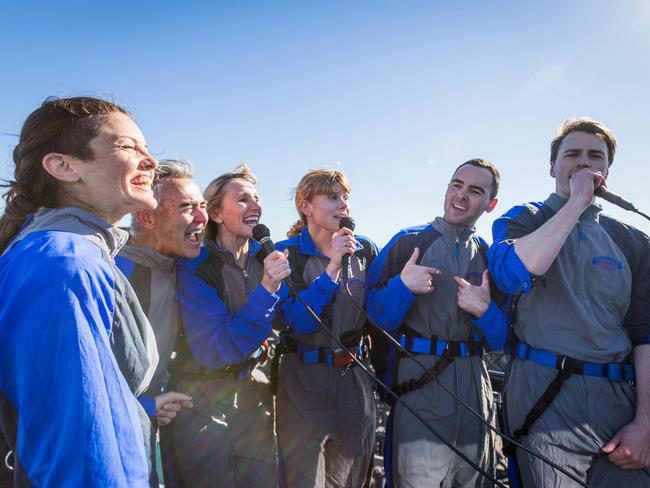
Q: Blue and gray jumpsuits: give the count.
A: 6